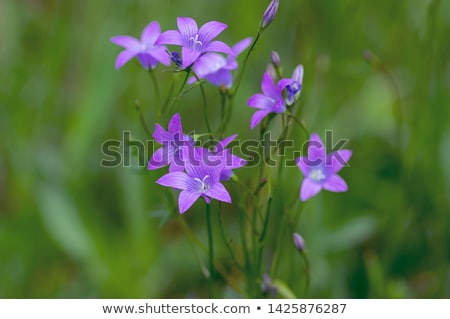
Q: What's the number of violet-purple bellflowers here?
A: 8